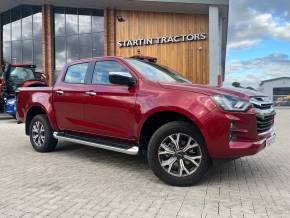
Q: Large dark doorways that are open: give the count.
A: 1